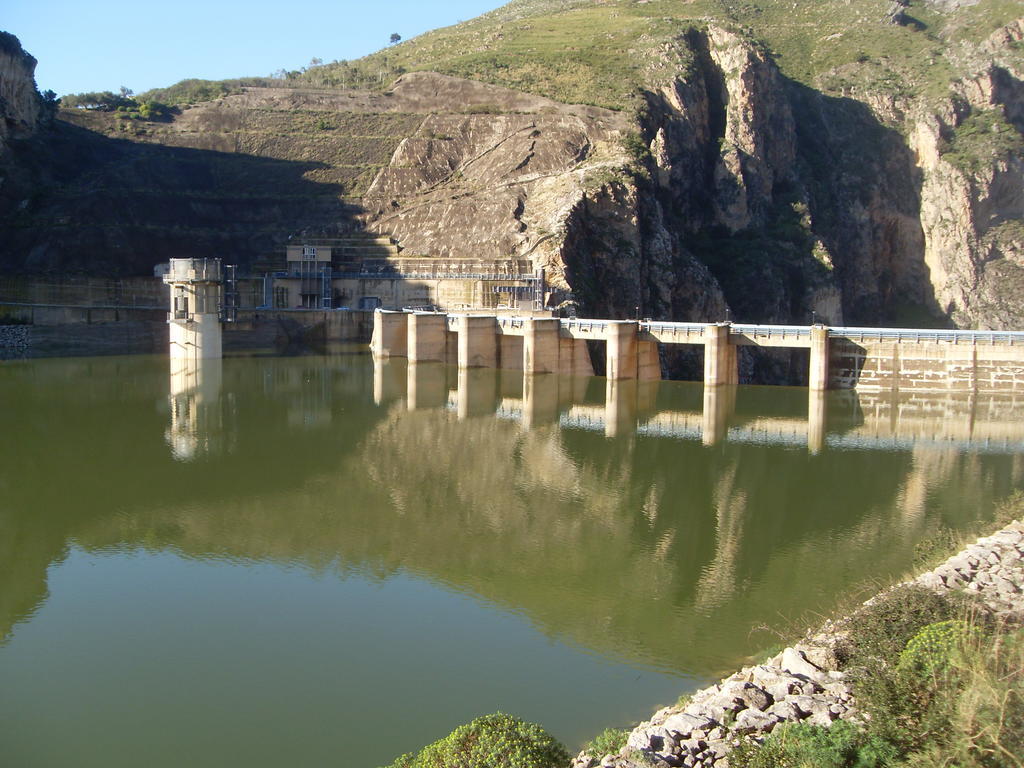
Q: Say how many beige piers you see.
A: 7